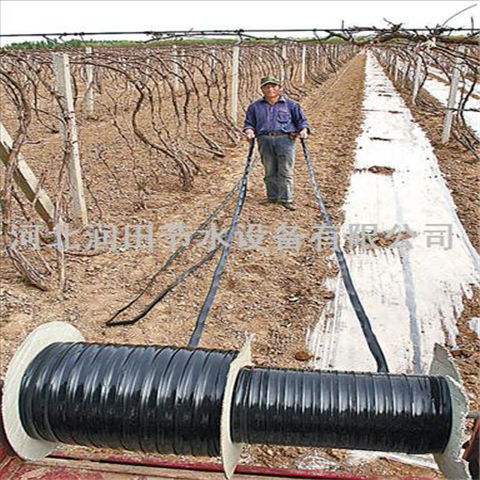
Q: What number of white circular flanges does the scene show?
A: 3